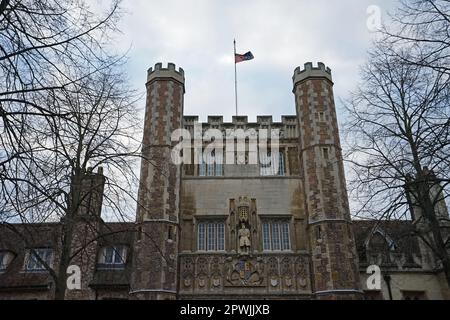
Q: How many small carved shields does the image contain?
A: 6